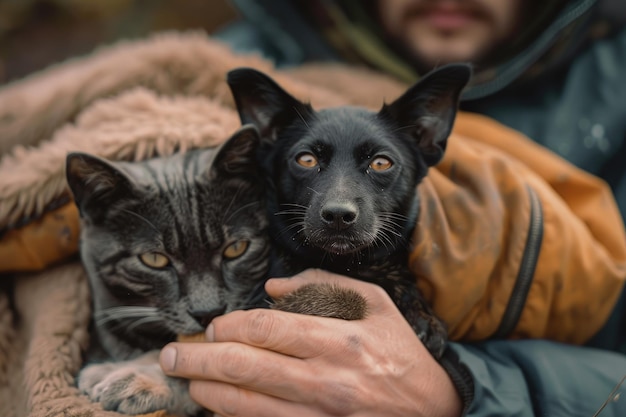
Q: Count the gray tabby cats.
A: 1